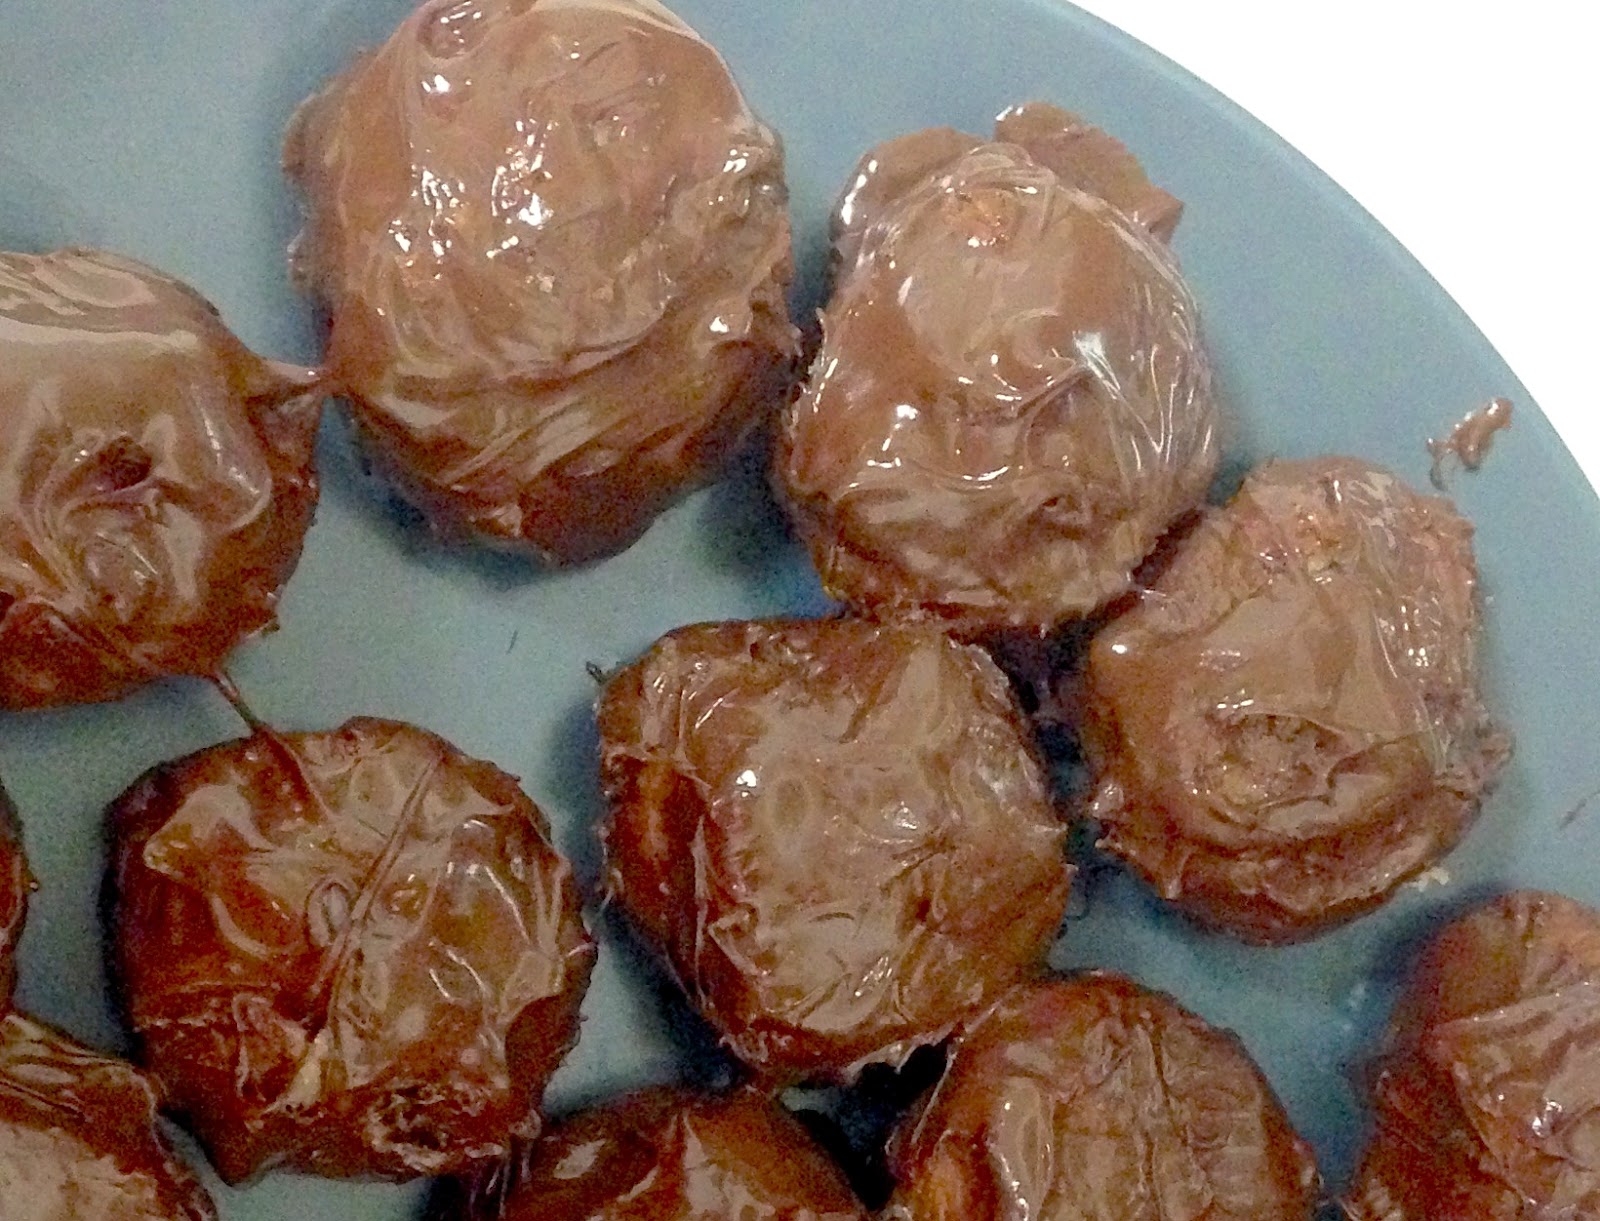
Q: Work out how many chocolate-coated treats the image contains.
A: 11